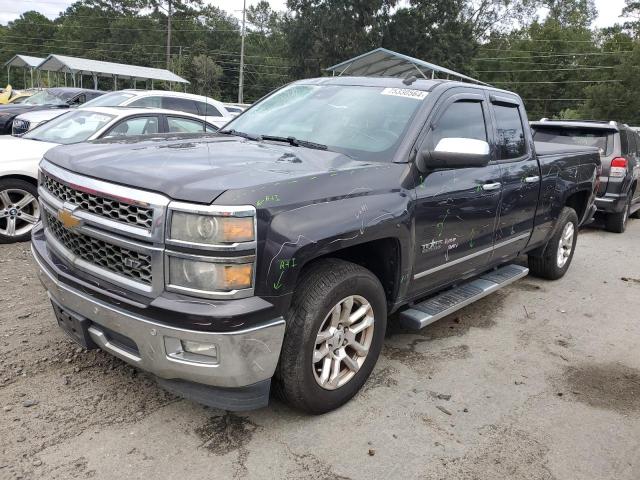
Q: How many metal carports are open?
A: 3